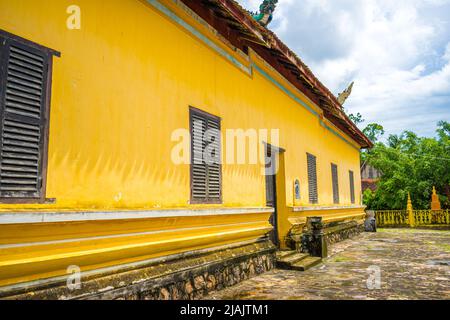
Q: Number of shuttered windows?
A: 5